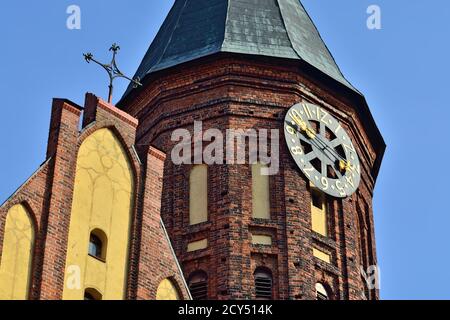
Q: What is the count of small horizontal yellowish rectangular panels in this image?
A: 3